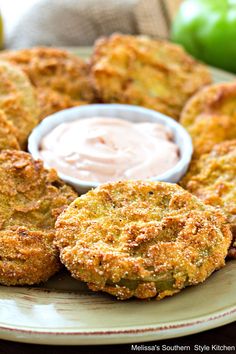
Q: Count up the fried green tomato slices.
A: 8